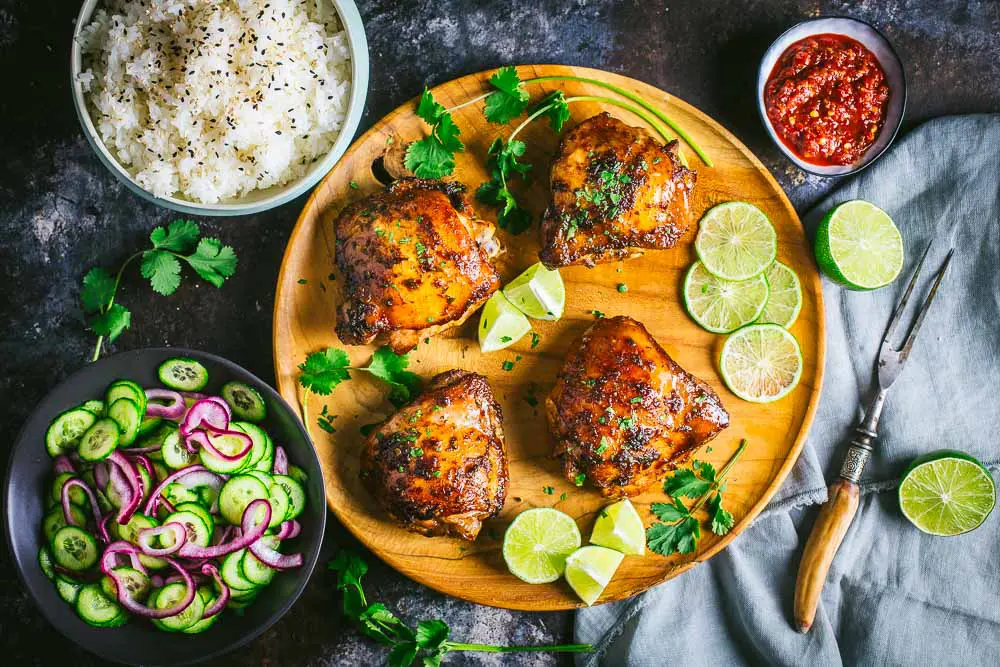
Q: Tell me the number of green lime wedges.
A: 4